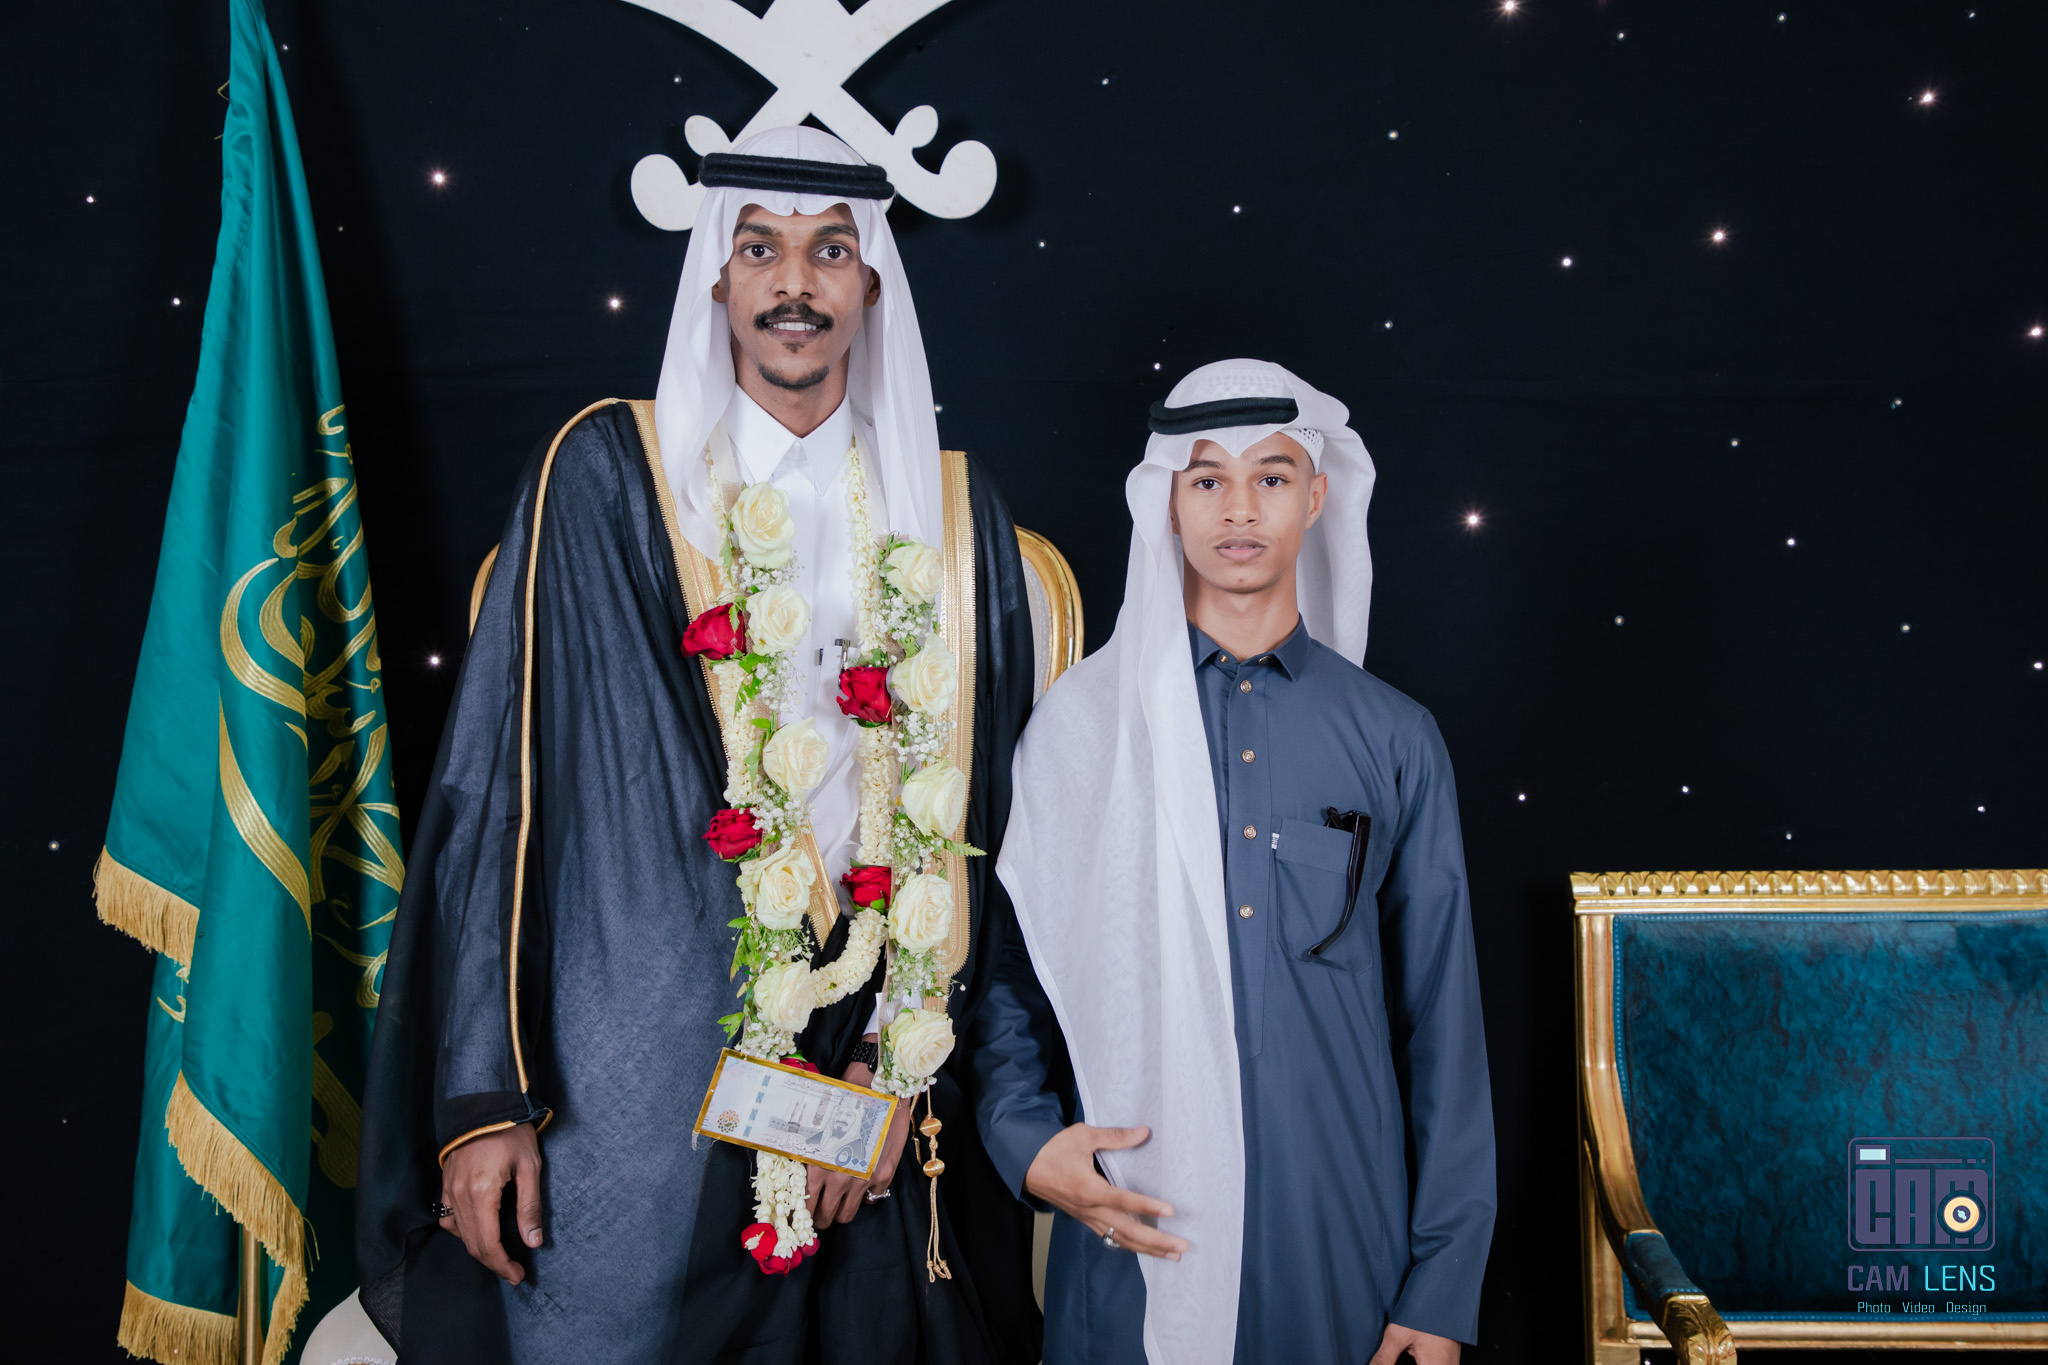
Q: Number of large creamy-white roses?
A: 10